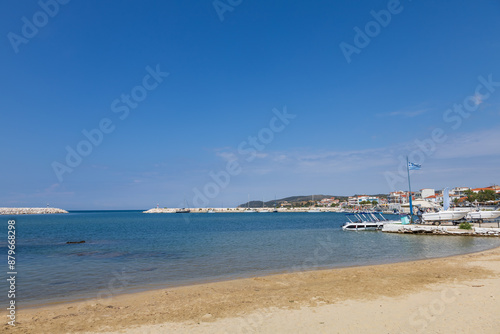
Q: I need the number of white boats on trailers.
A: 2